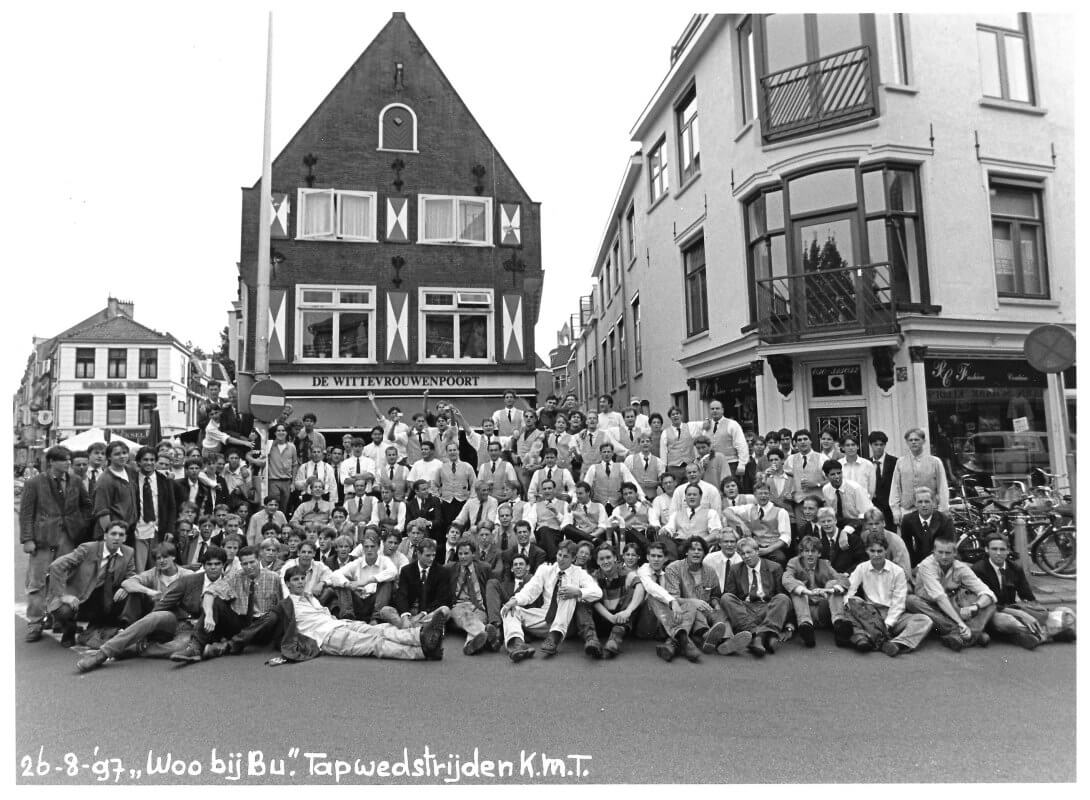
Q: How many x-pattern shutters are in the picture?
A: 6